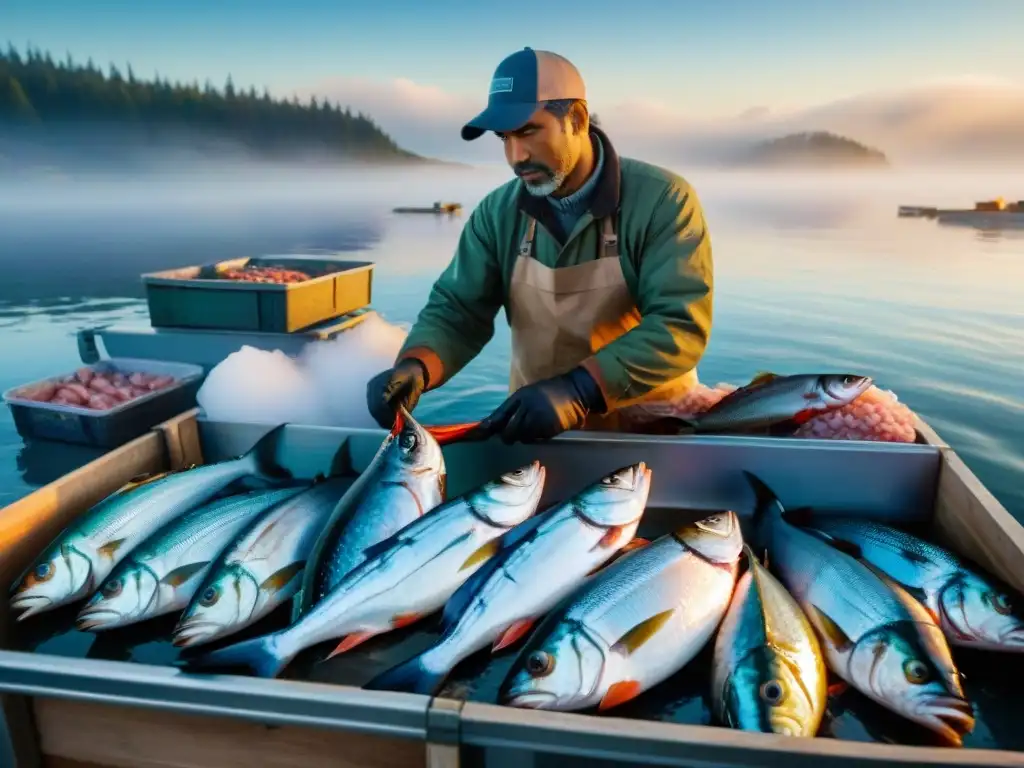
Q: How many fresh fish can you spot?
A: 11